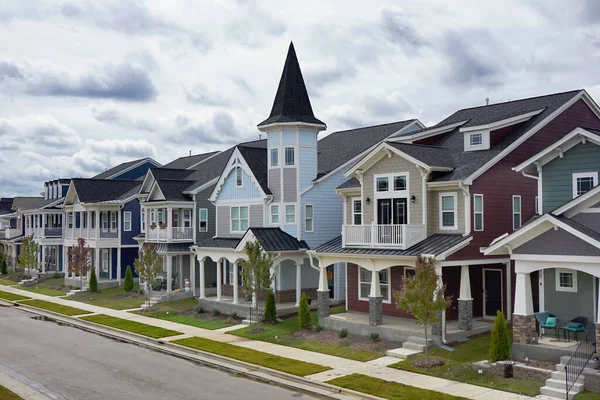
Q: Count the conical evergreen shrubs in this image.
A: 6